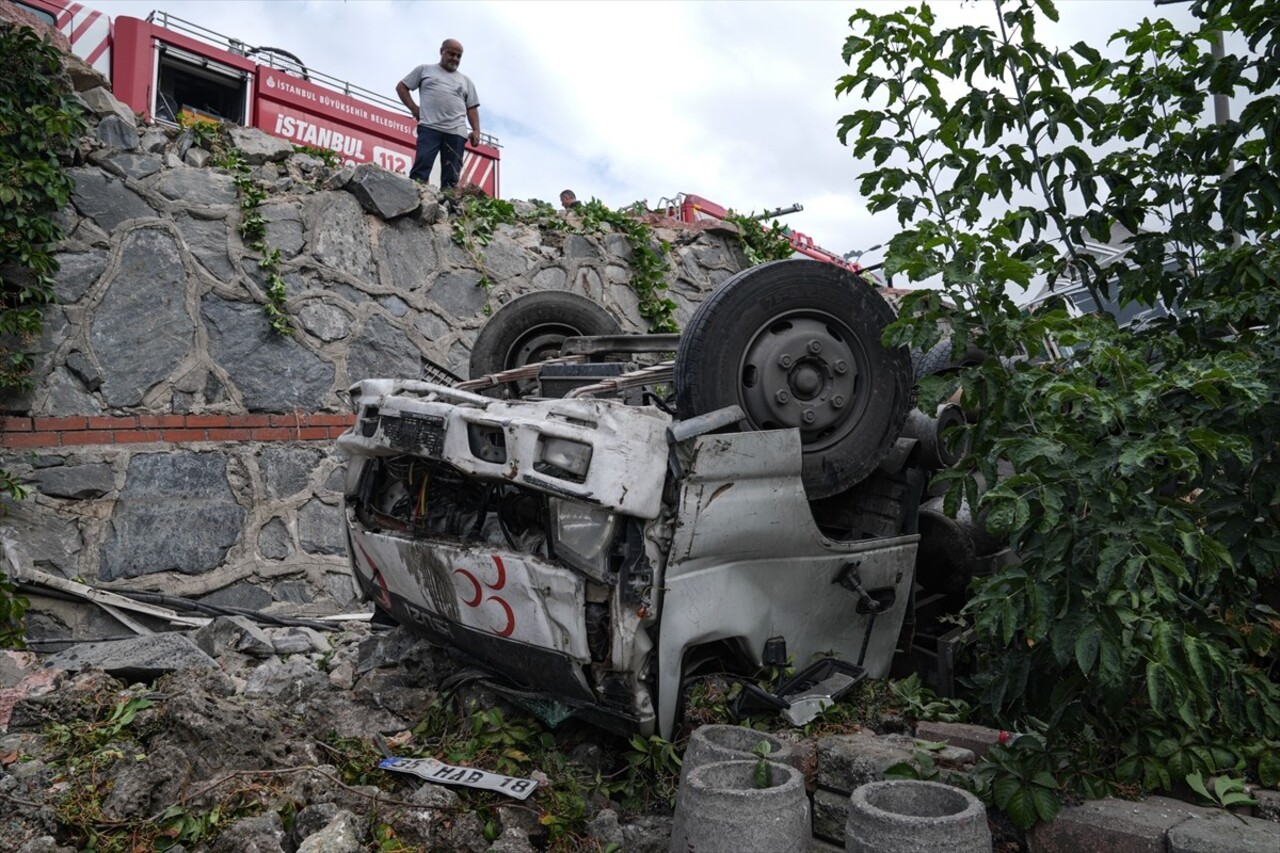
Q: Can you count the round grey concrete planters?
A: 3